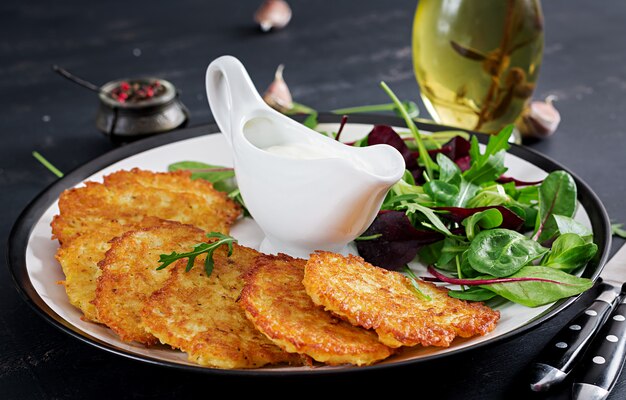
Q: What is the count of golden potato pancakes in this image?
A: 6